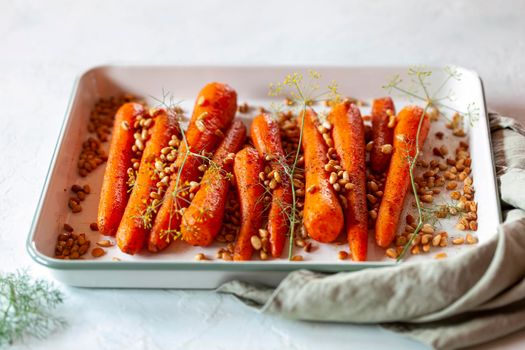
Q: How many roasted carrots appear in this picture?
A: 10